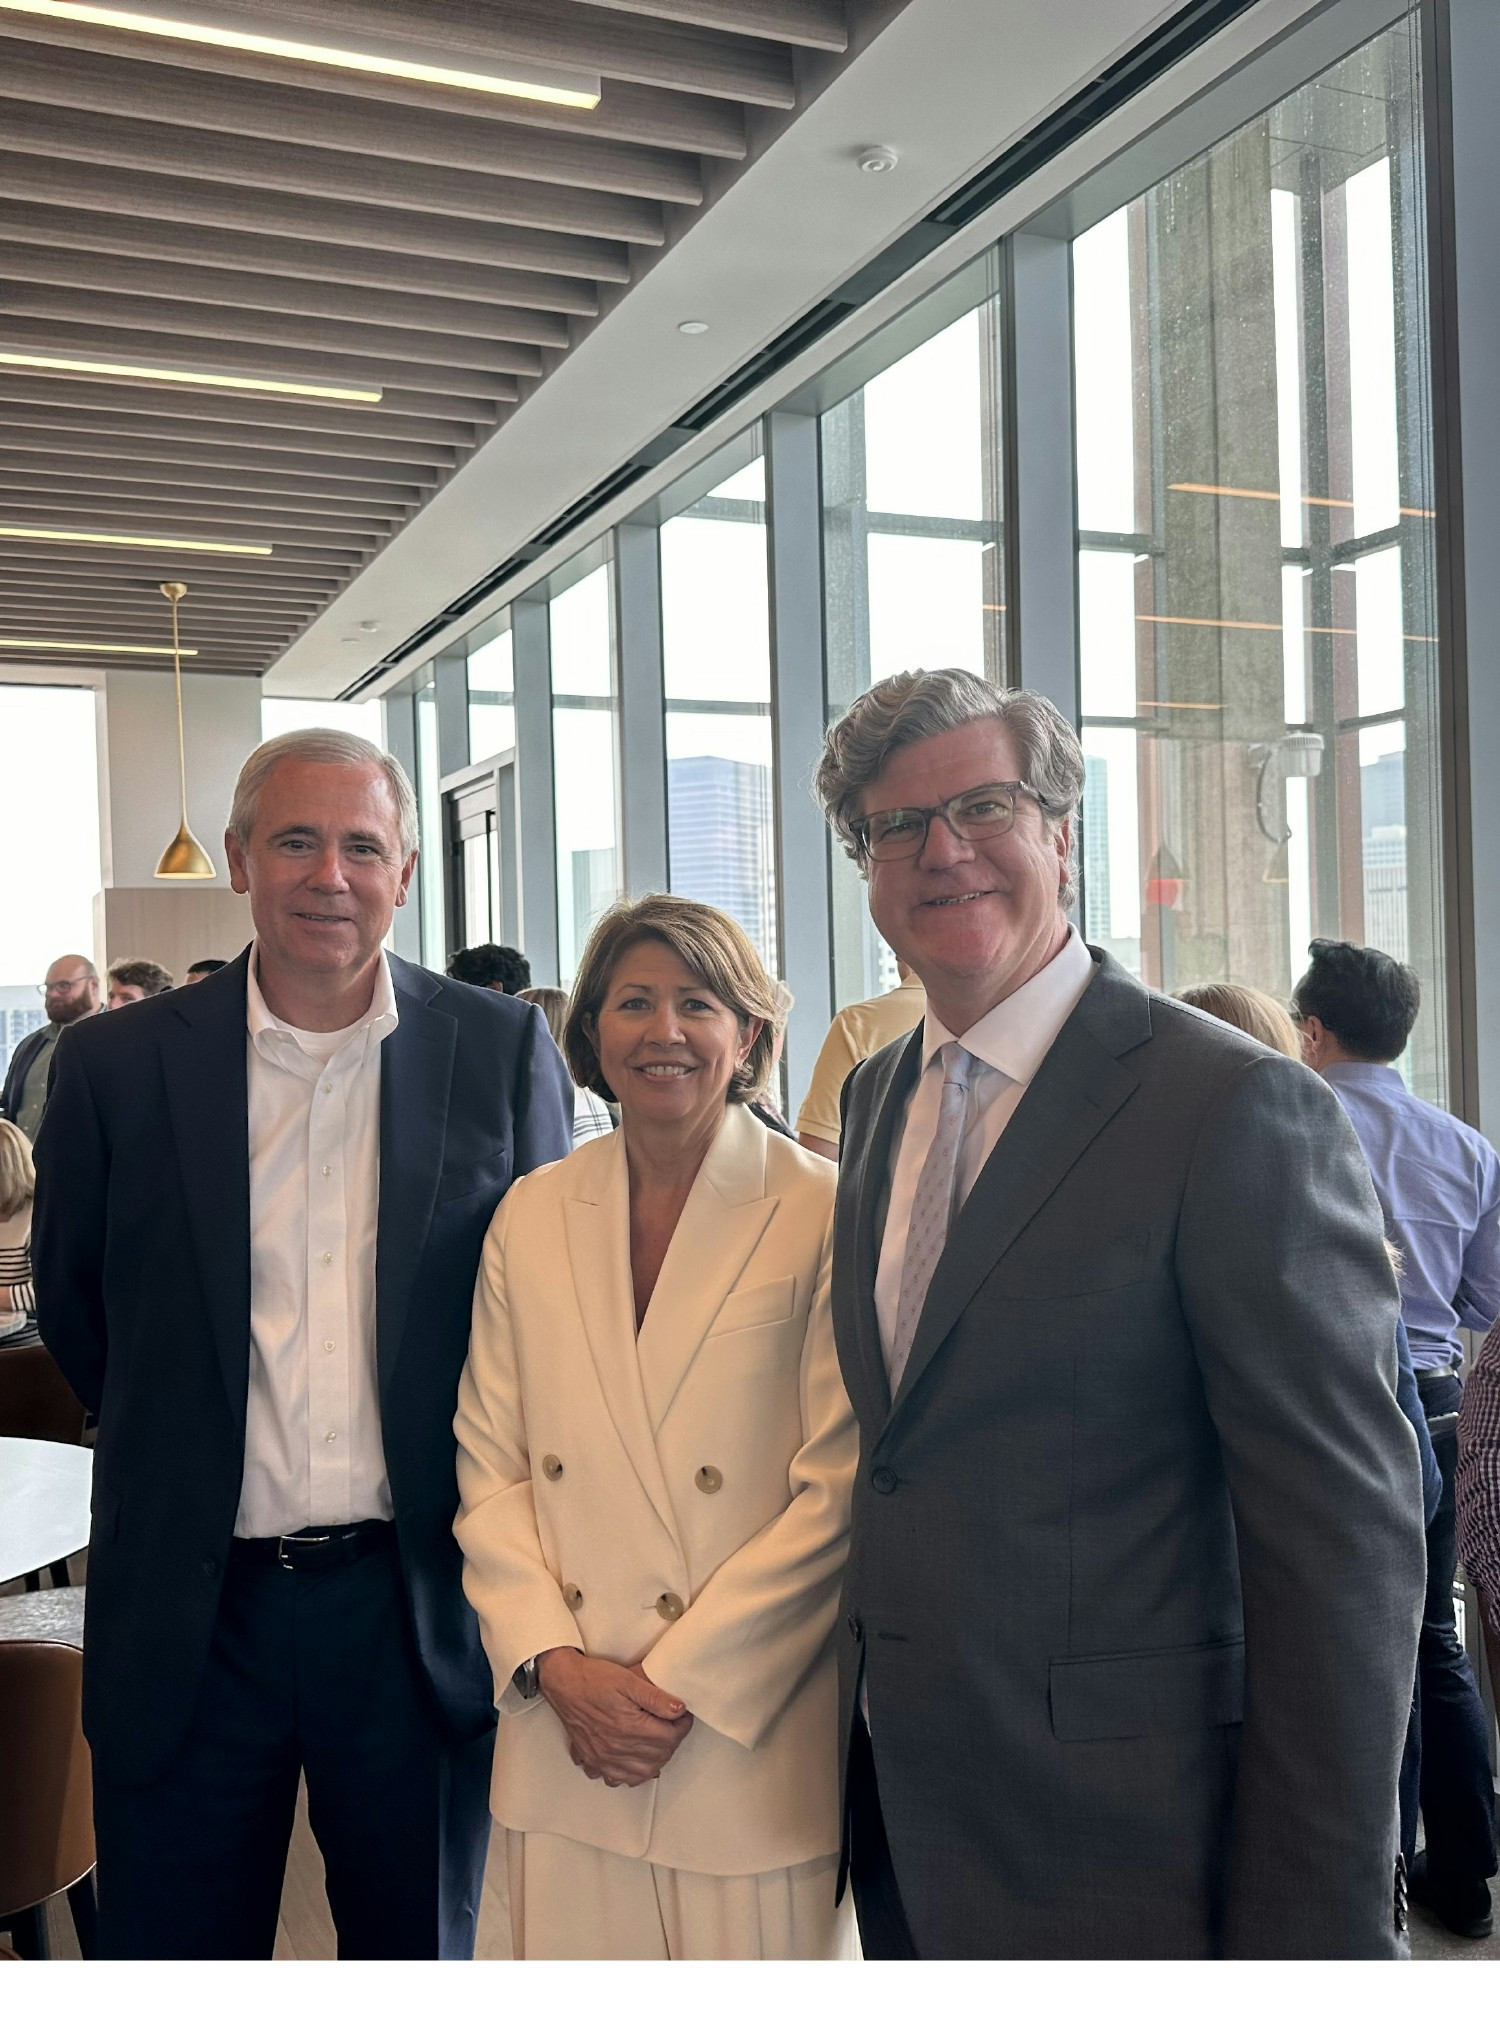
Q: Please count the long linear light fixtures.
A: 4